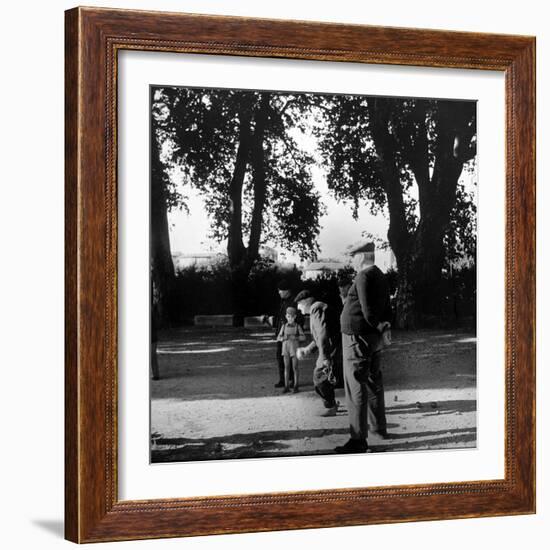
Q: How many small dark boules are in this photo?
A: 2